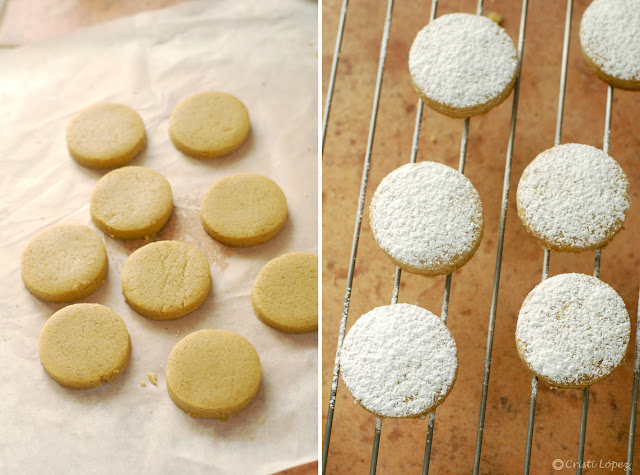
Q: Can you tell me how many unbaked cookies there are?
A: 9